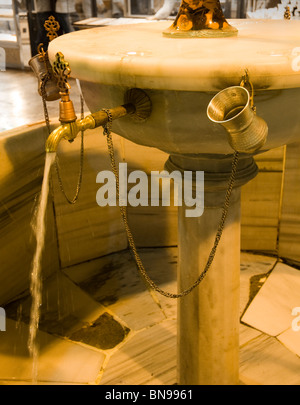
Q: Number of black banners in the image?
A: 1